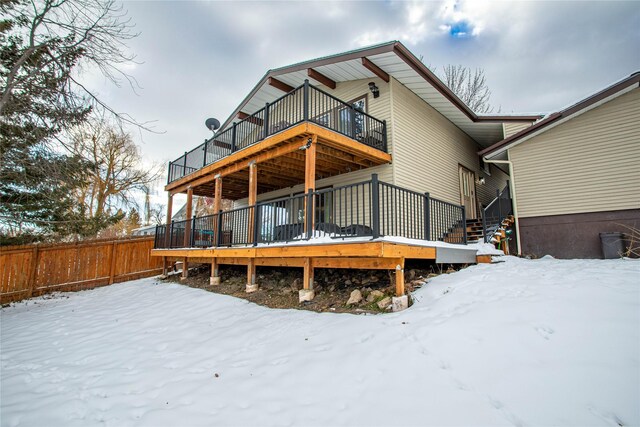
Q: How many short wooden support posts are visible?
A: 6